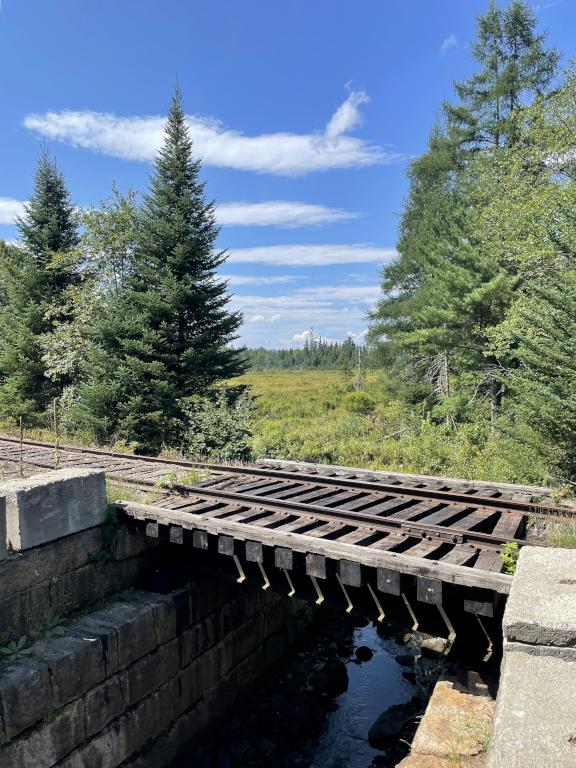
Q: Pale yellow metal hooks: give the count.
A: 9